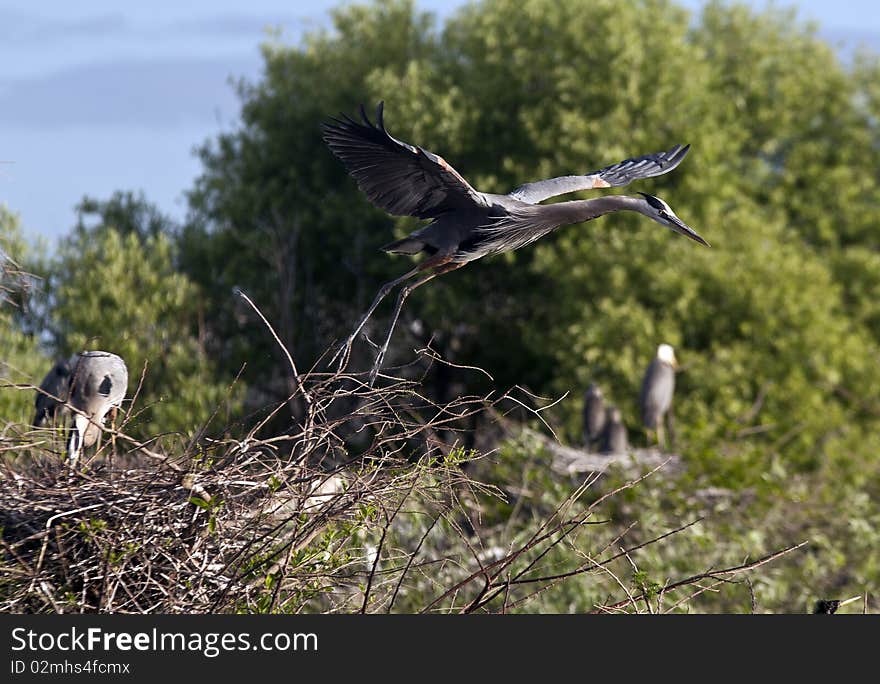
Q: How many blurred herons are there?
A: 3